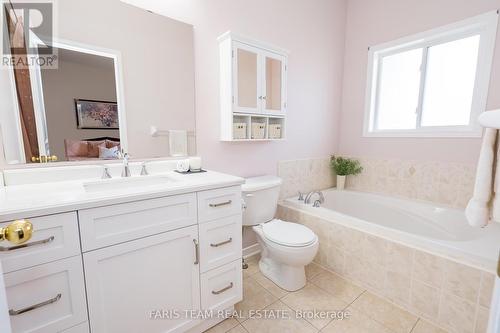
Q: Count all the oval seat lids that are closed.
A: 1